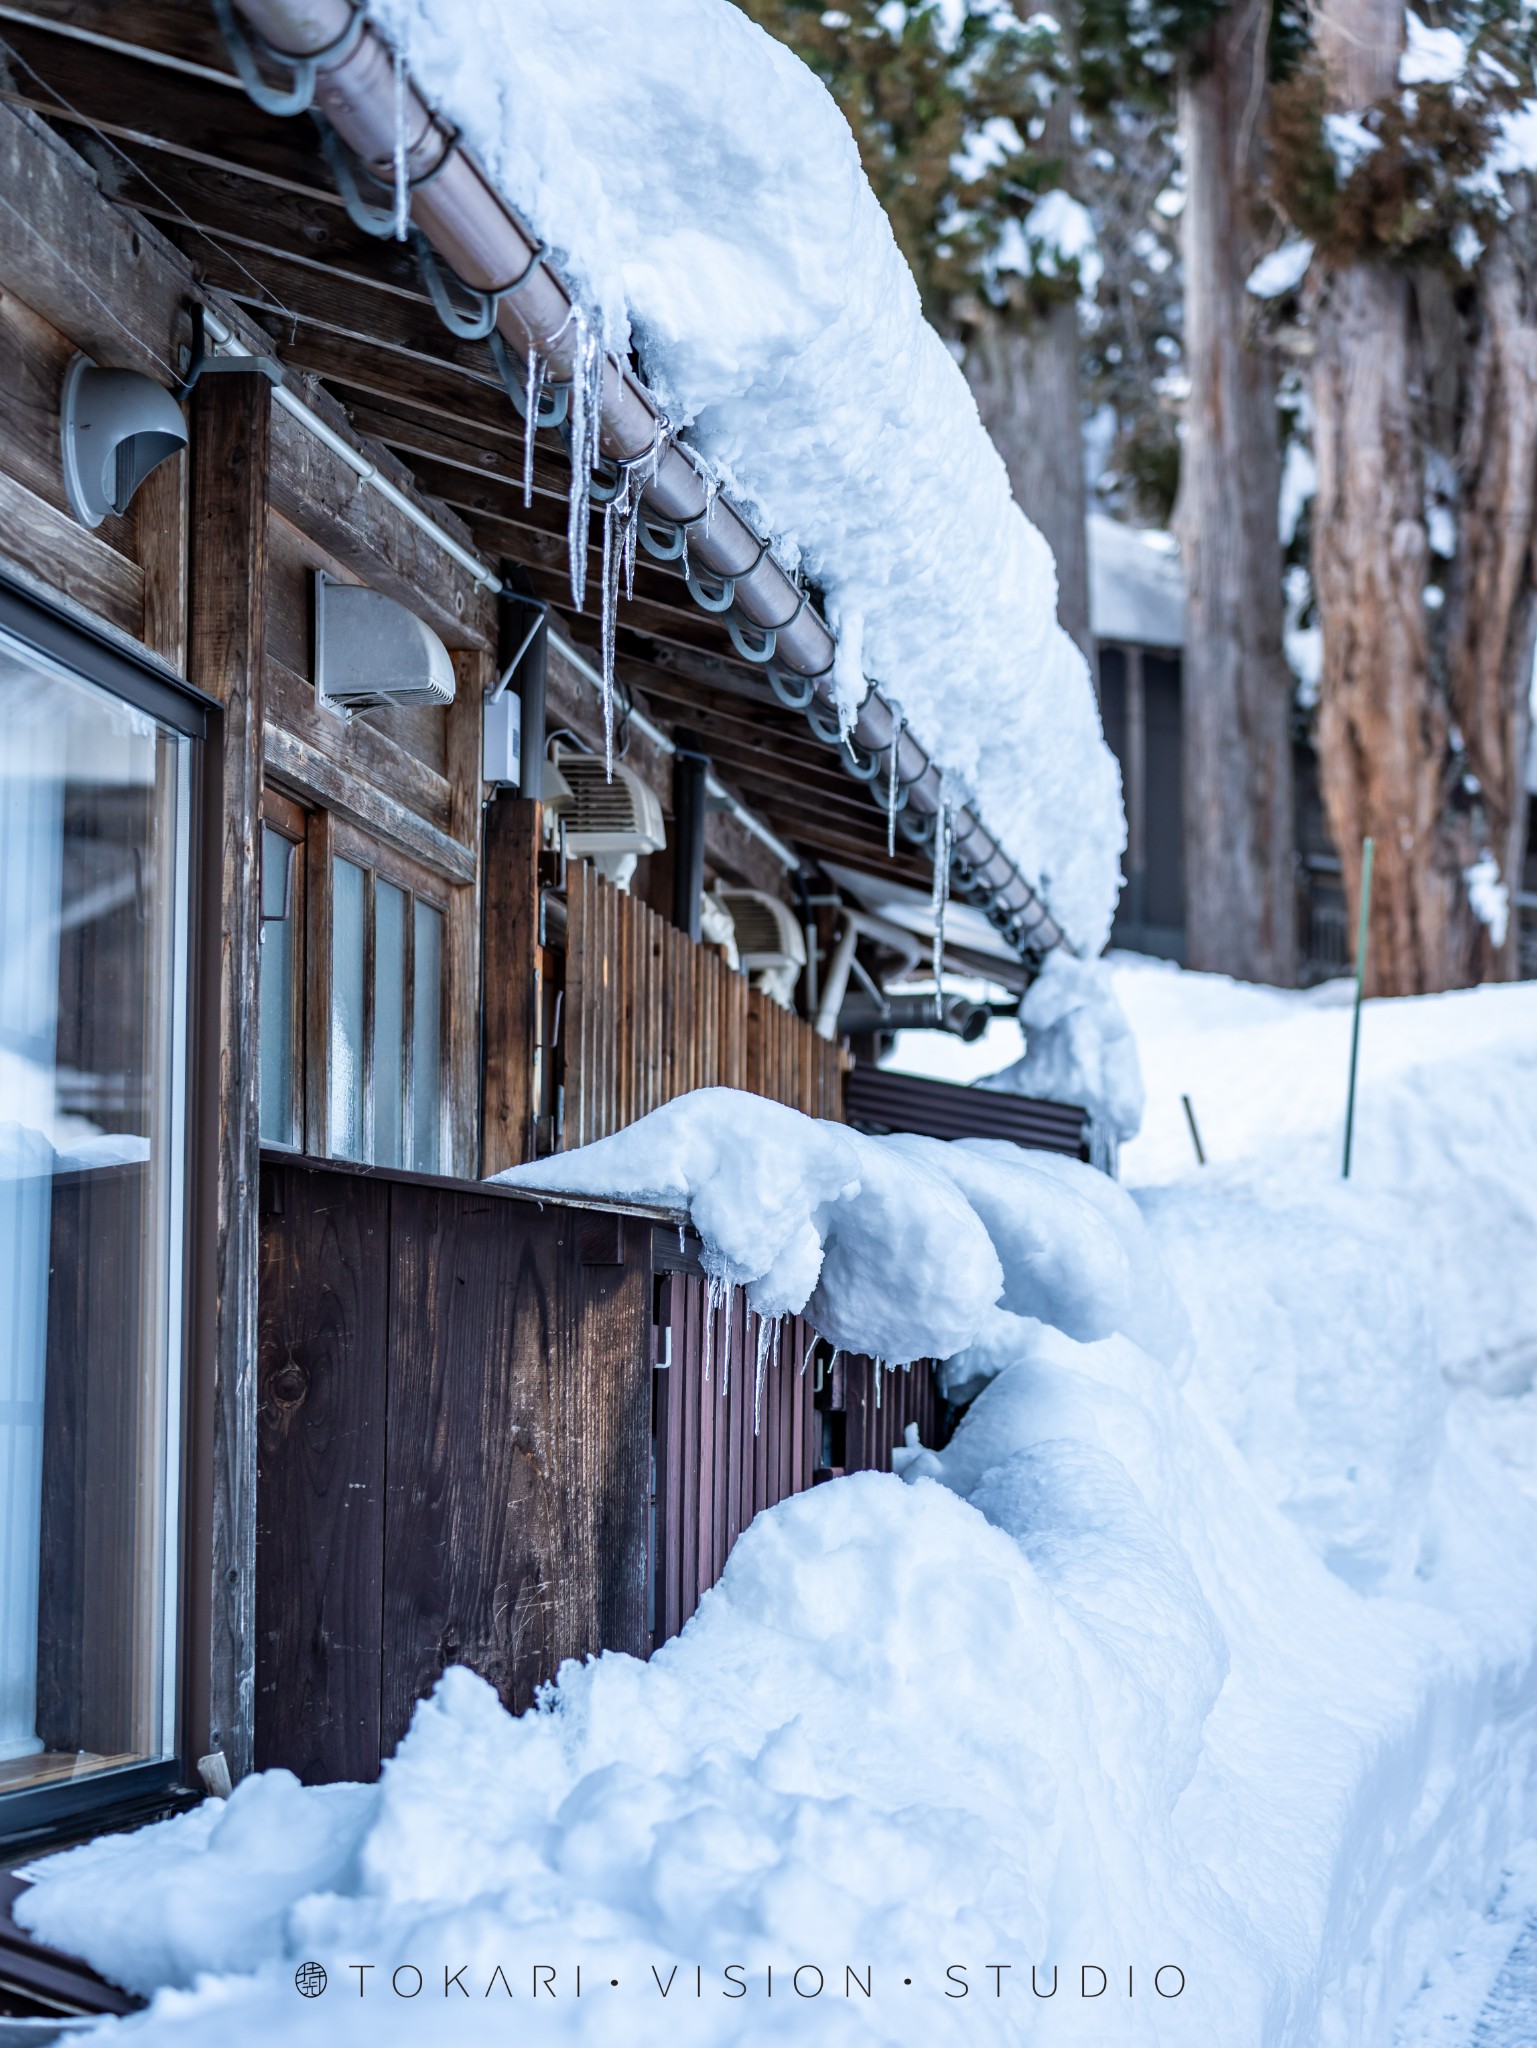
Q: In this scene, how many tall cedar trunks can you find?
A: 4